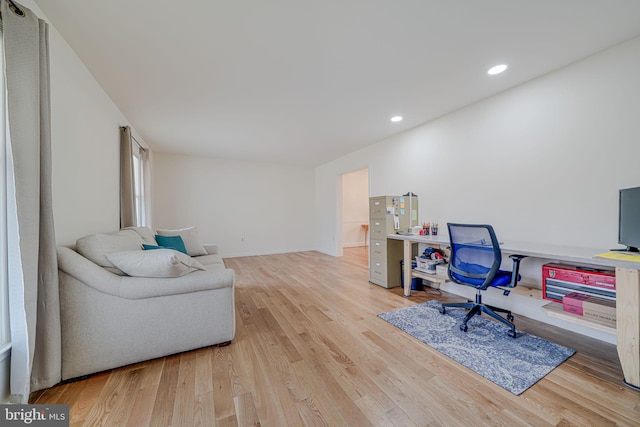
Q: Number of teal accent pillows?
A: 2